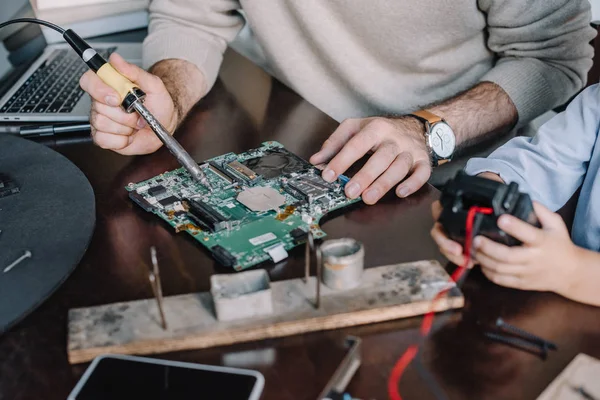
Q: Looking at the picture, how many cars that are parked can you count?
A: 0